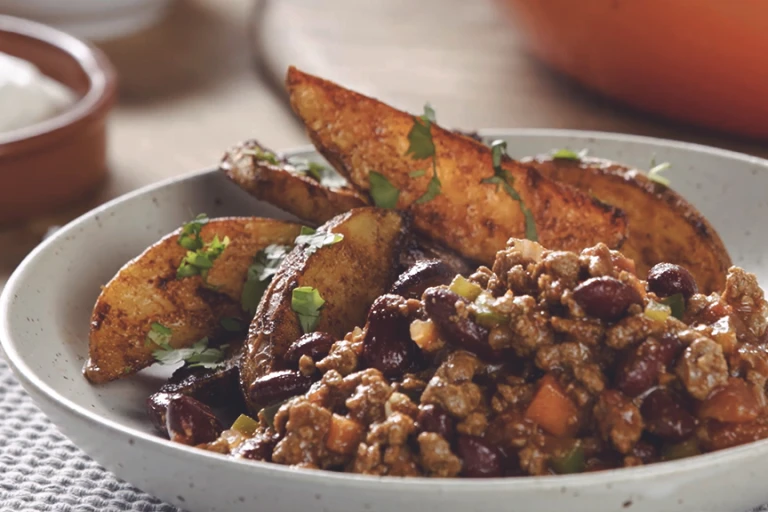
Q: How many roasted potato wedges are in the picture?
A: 5